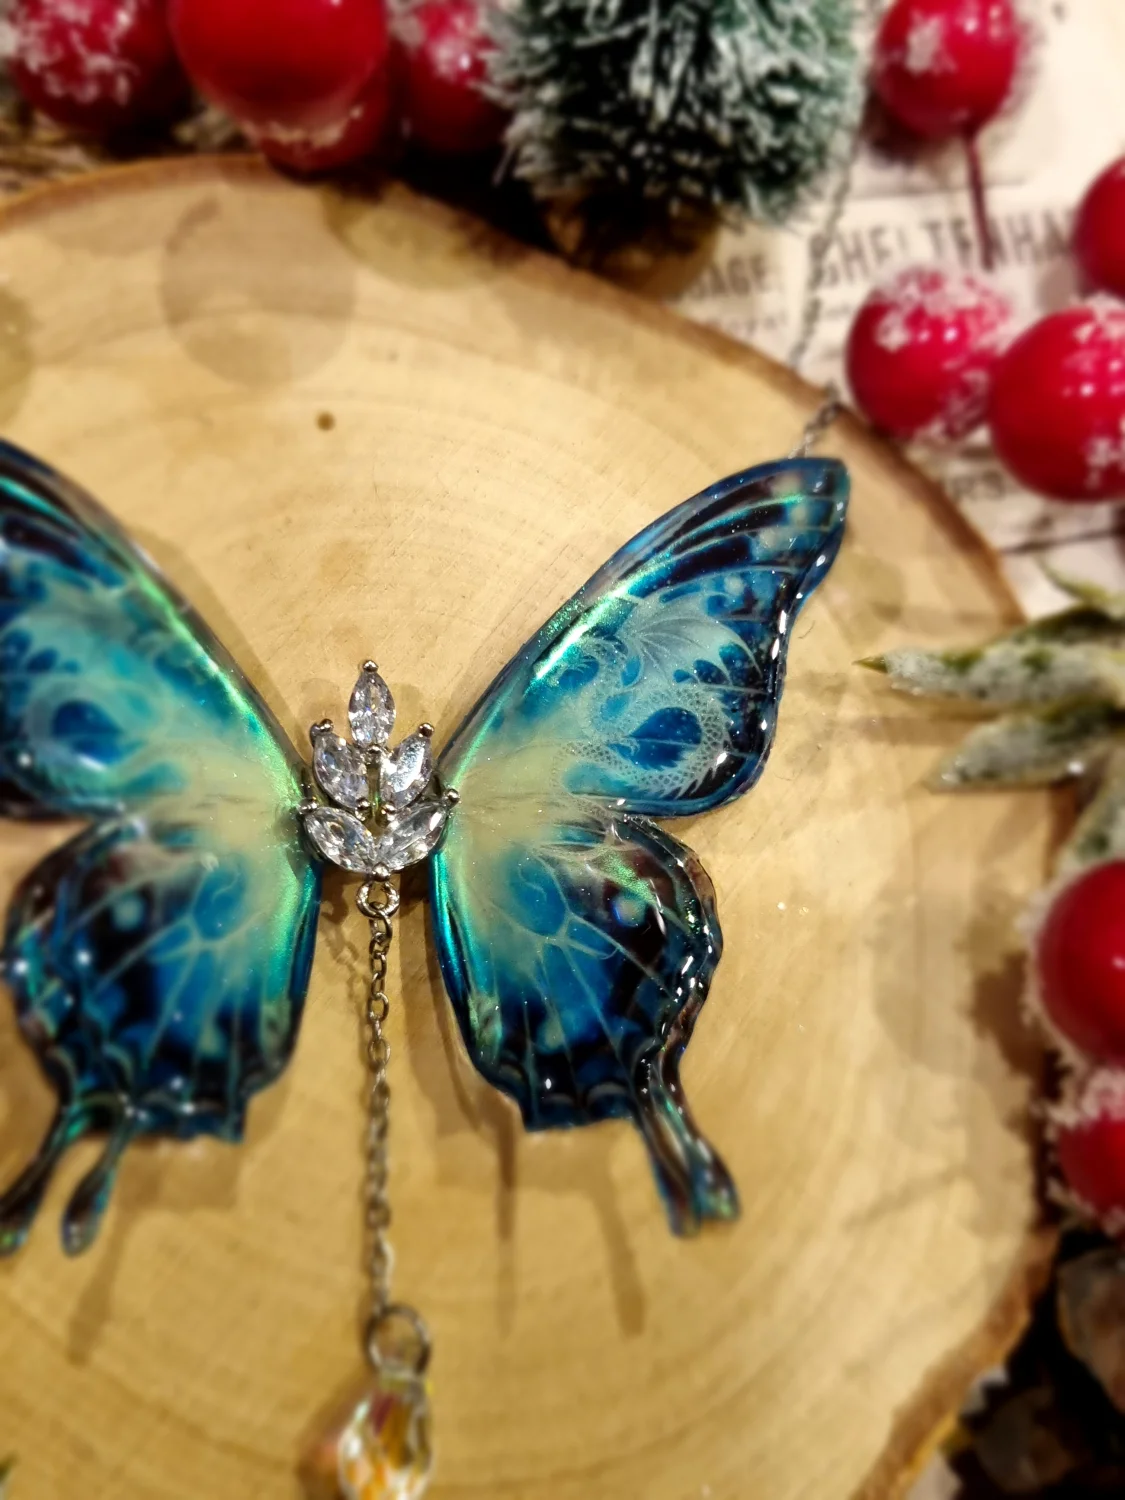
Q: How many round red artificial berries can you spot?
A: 10